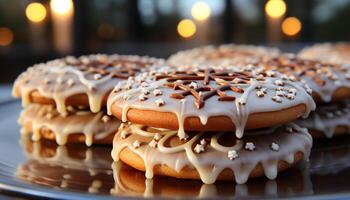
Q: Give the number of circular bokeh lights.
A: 7